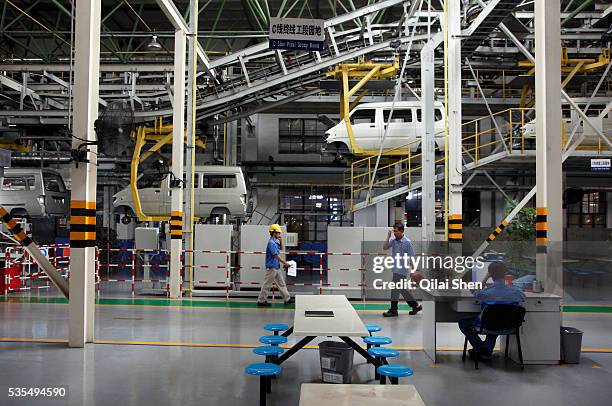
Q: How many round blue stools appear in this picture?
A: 8